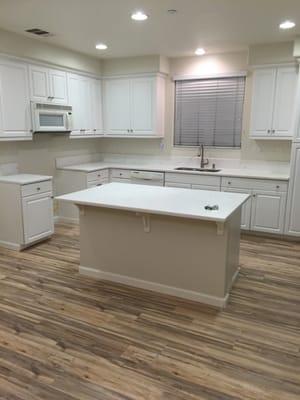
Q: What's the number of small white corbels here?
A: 3